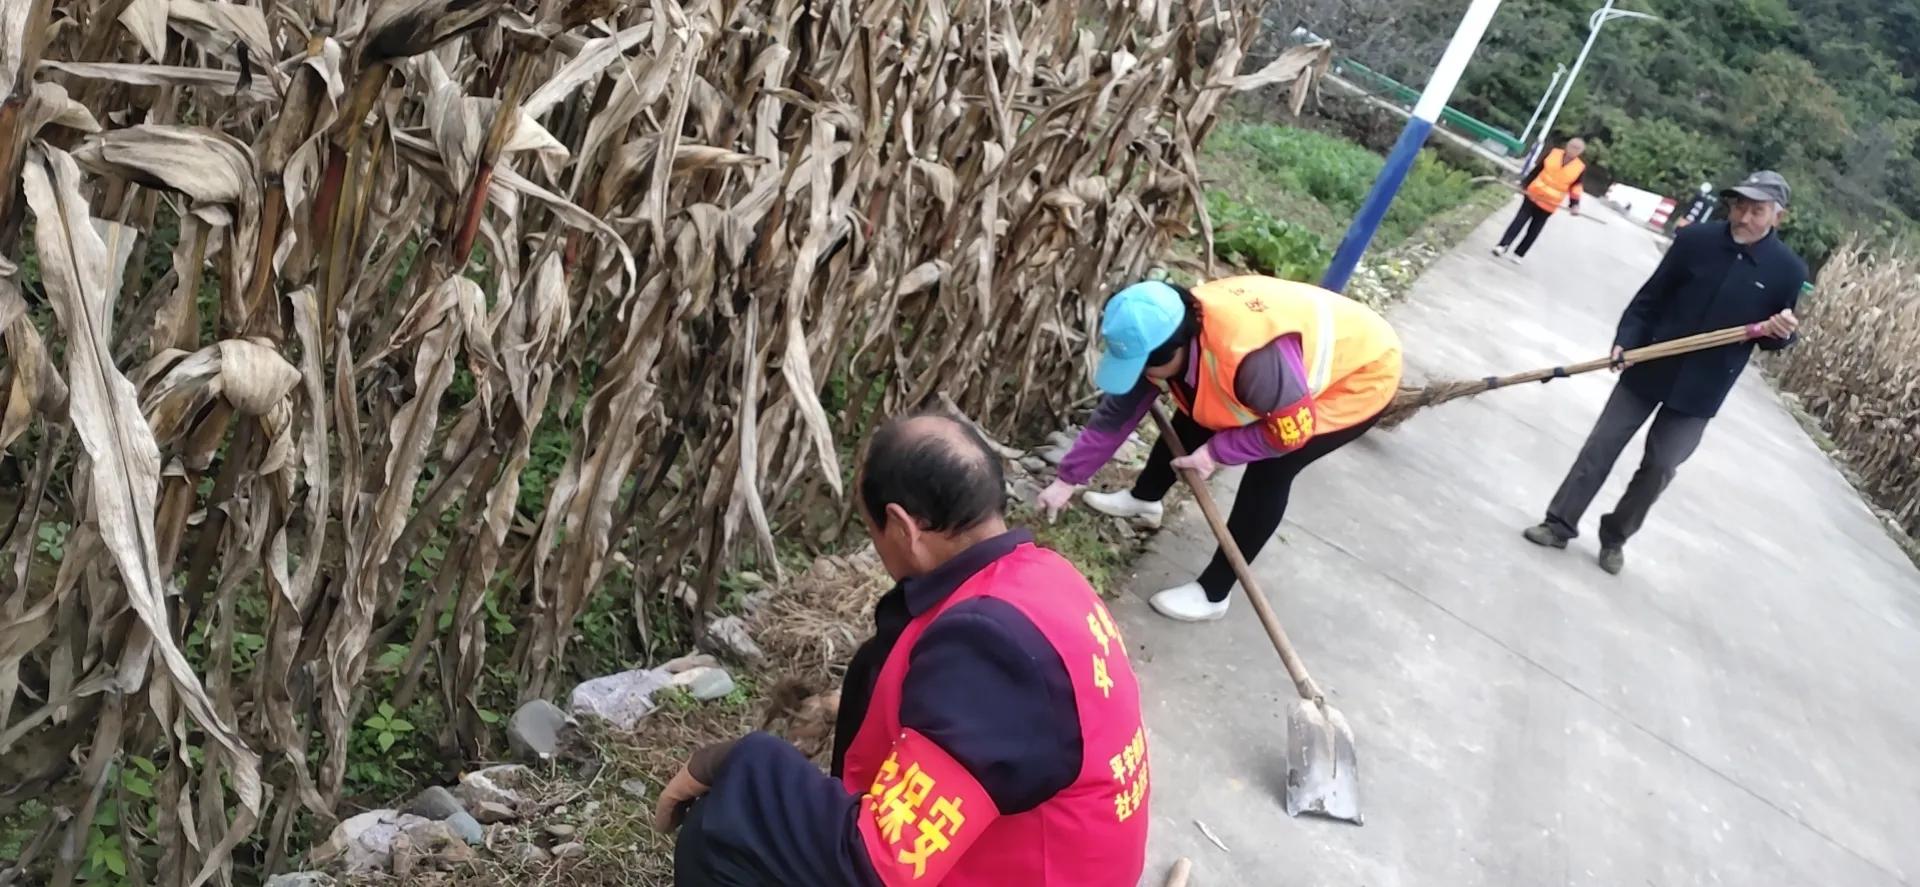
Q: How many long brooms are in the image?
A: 1